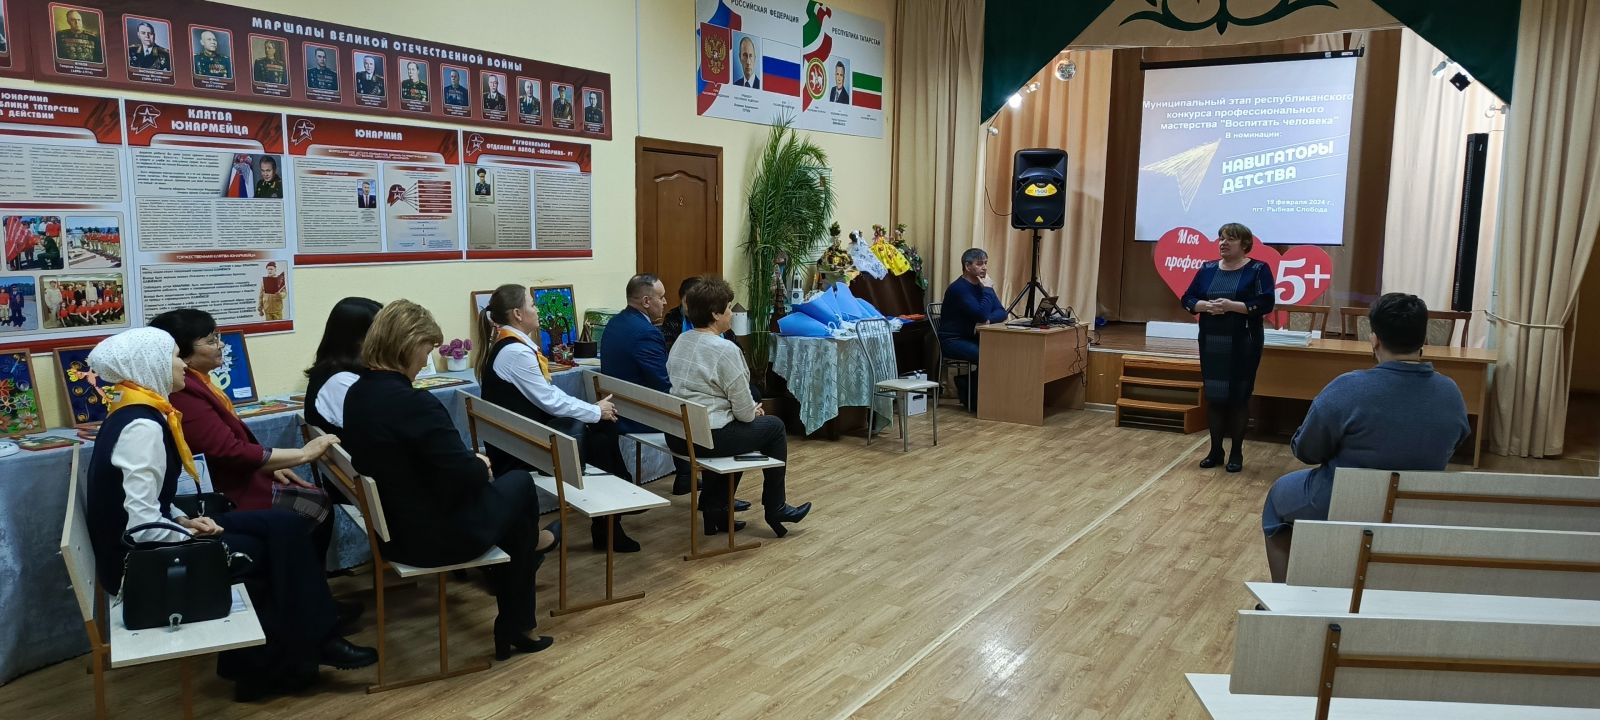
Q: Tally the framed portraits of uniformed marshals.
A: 12